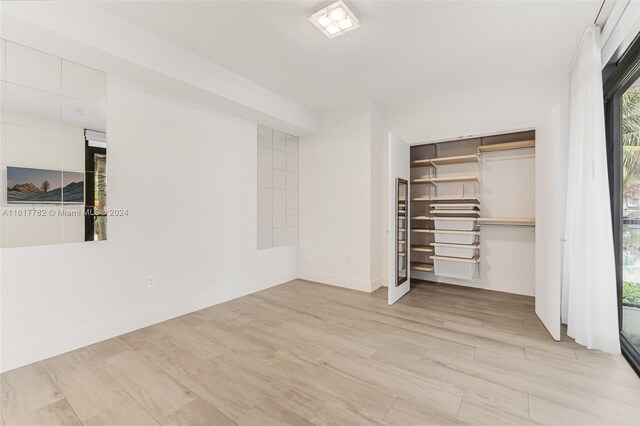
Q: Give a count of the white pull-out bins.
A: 4